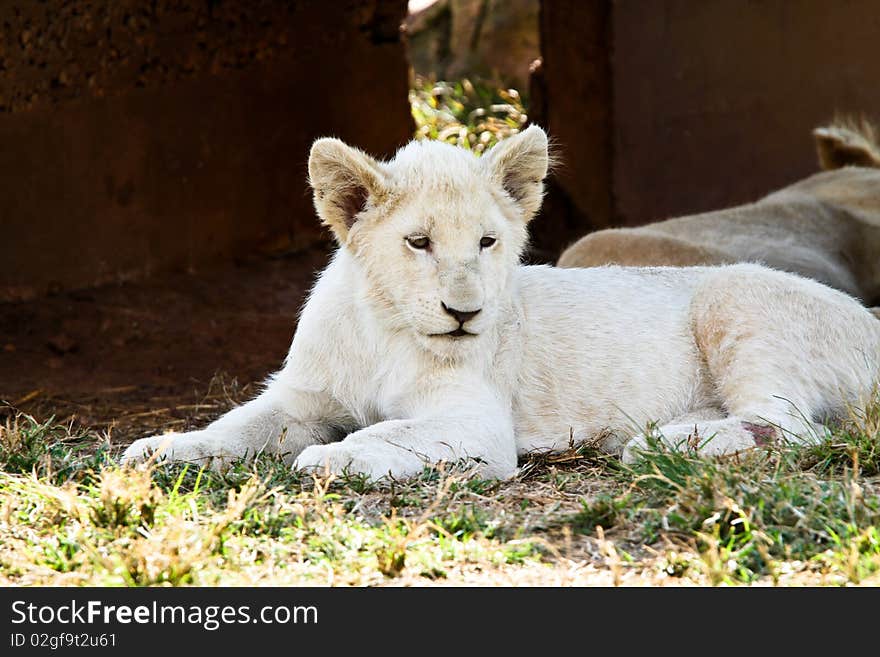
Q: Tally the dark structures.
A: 2